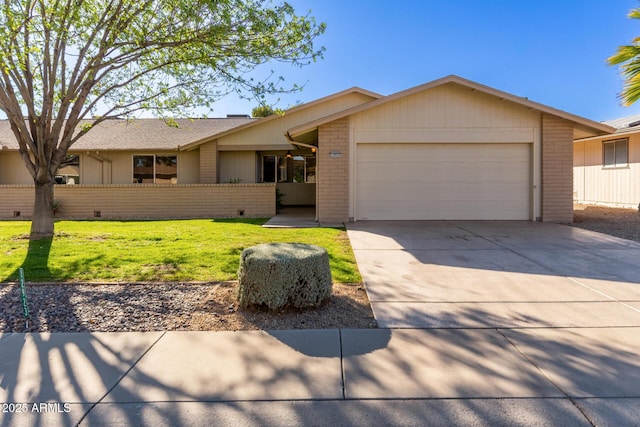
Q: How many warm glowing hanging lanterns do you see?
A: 2